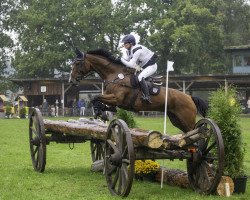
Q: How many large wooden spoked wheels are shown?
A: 4